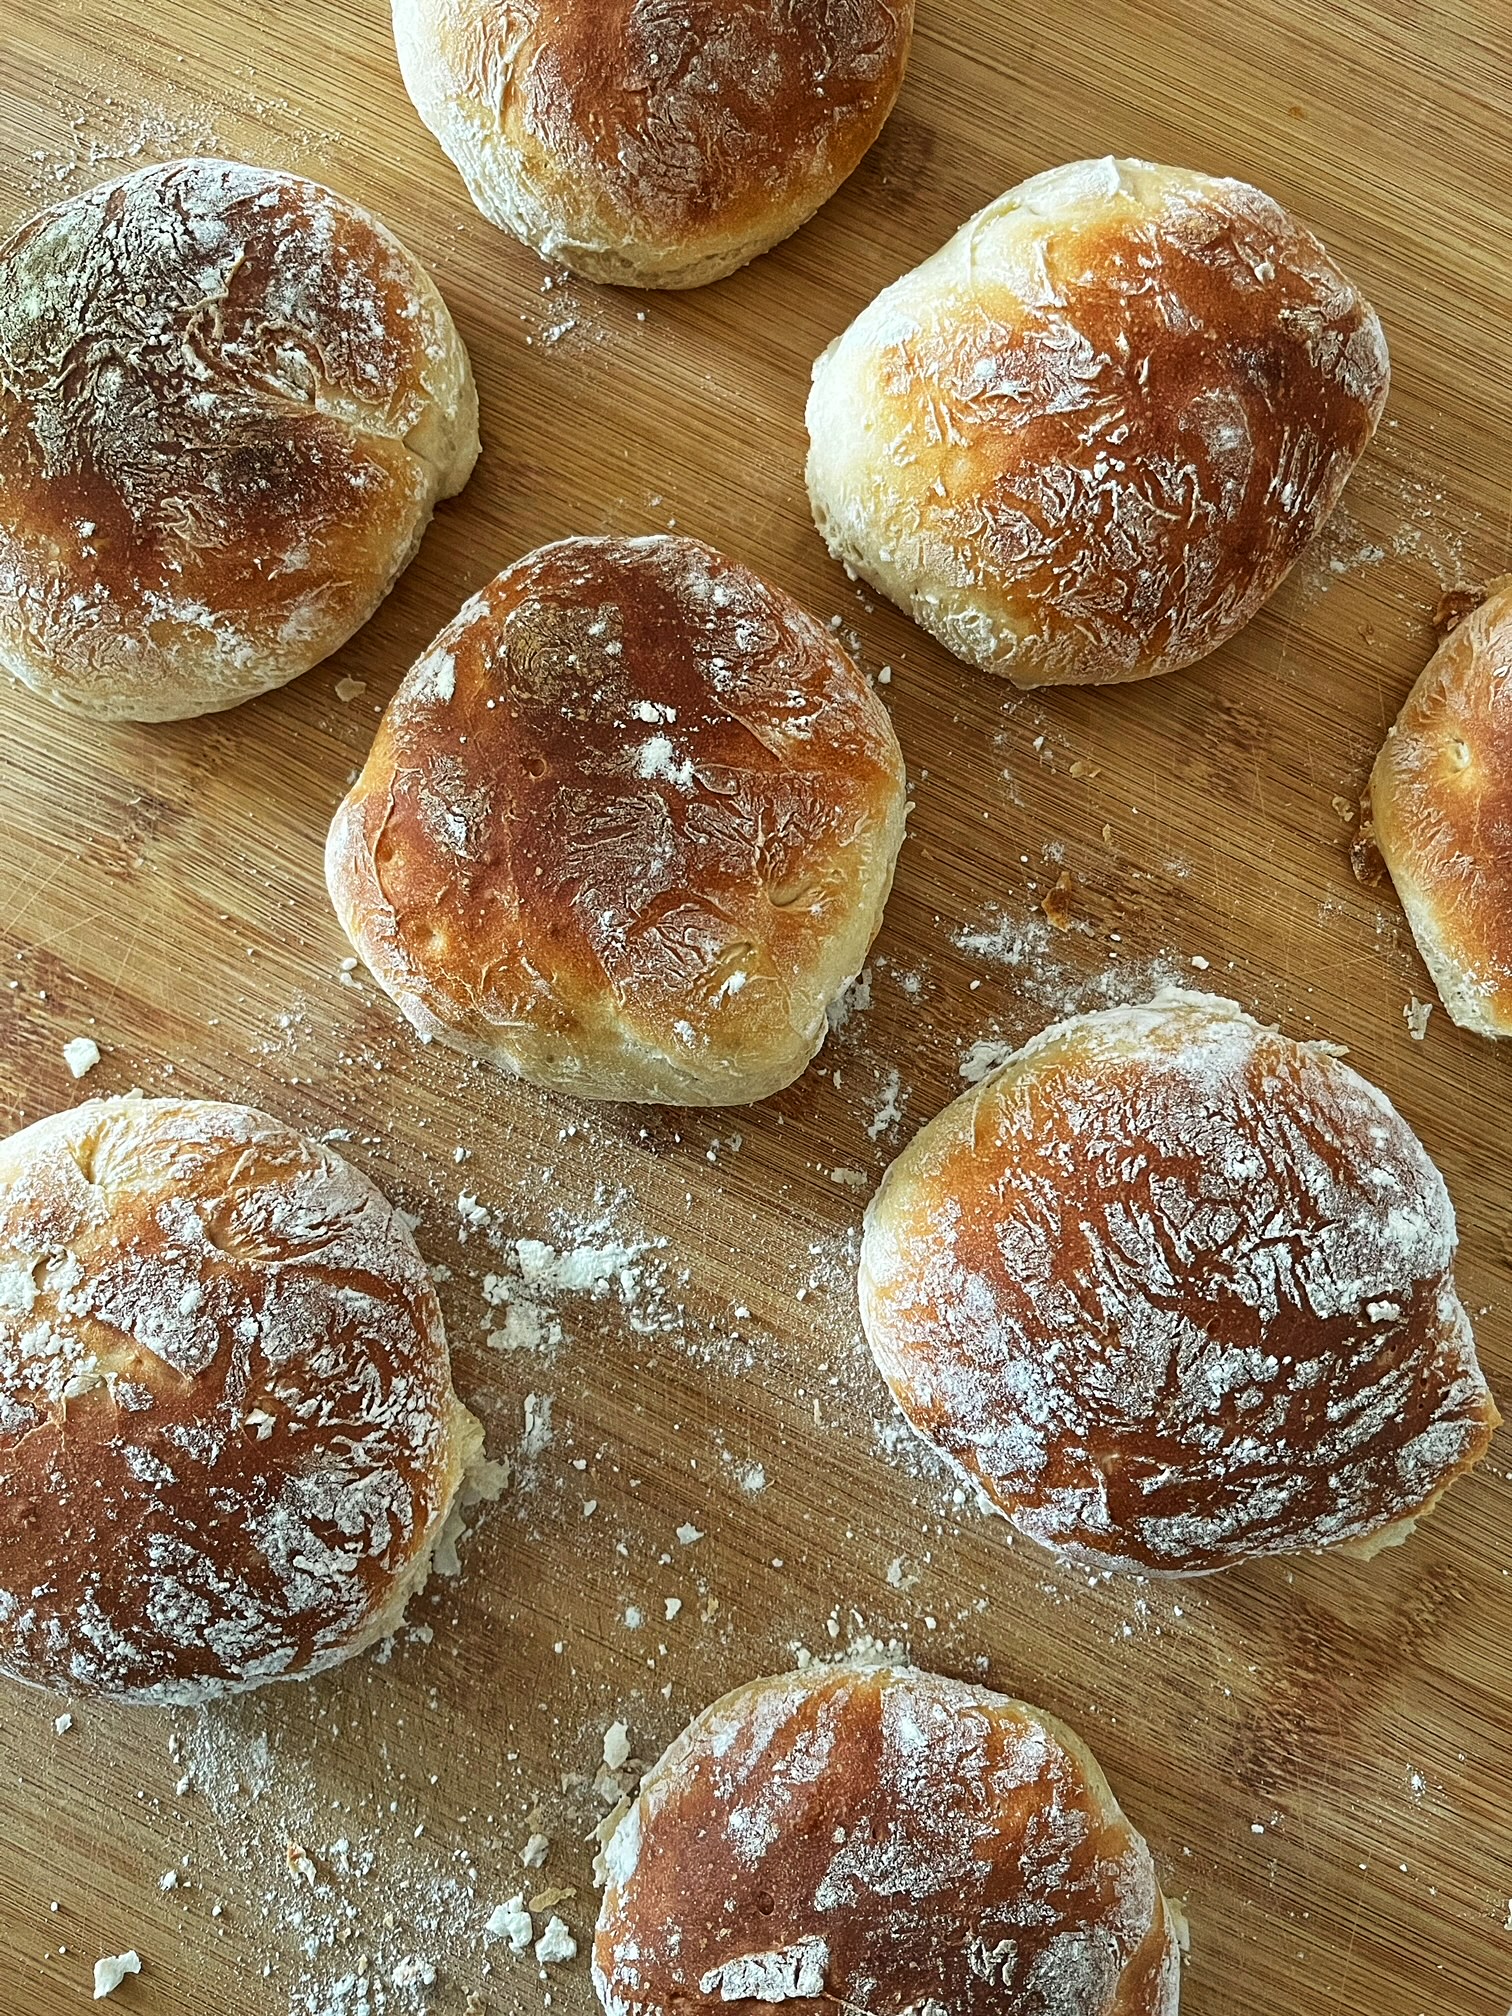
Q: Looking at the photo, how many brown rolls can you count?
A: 8